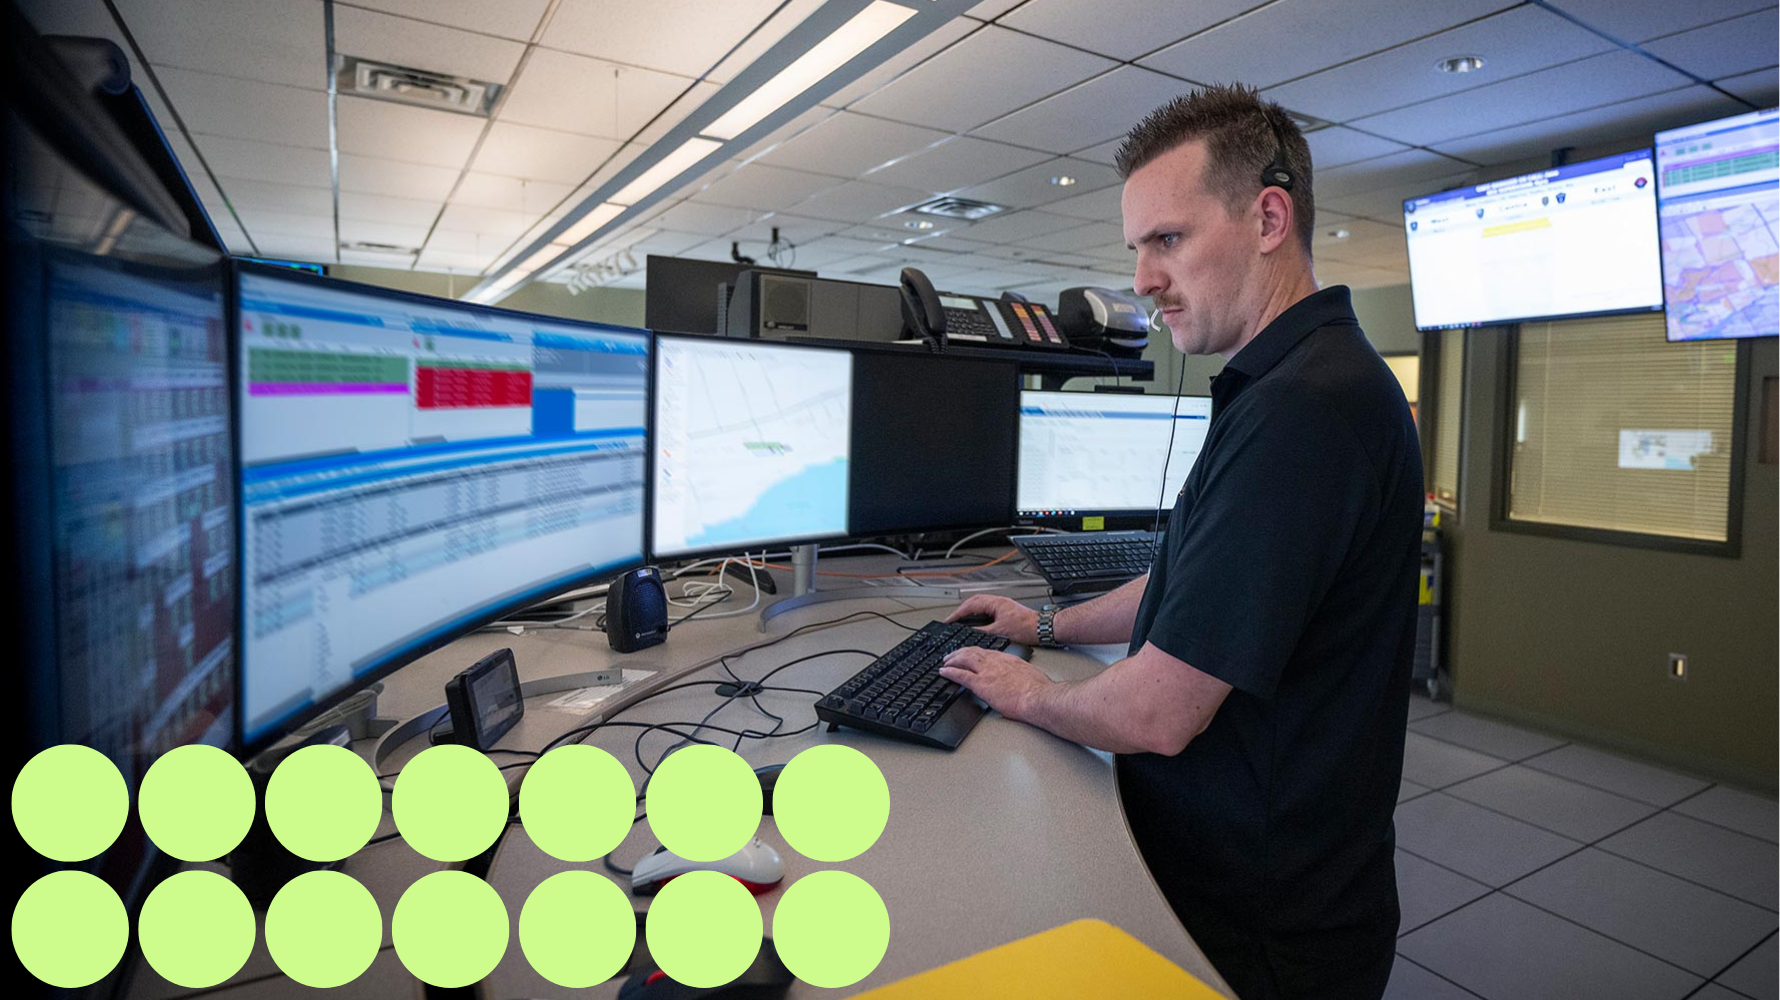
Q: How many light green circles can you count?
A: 14